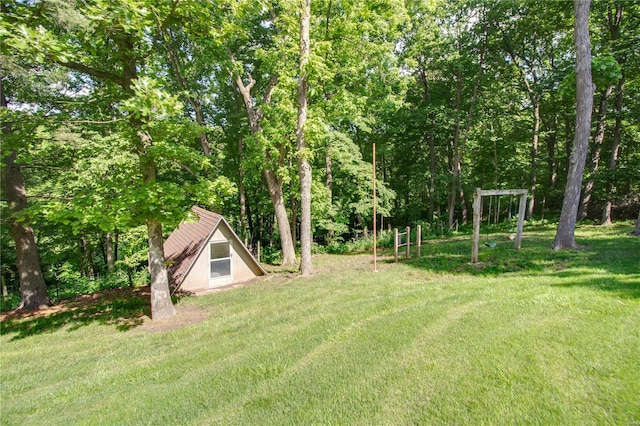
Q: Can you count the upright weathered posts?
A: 5